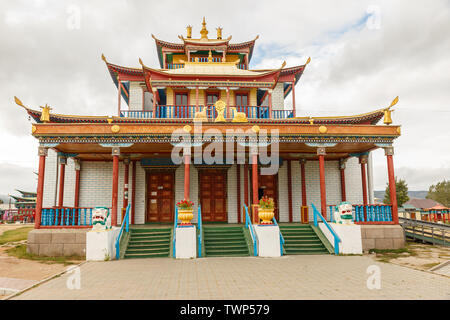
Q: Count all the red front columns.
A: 6